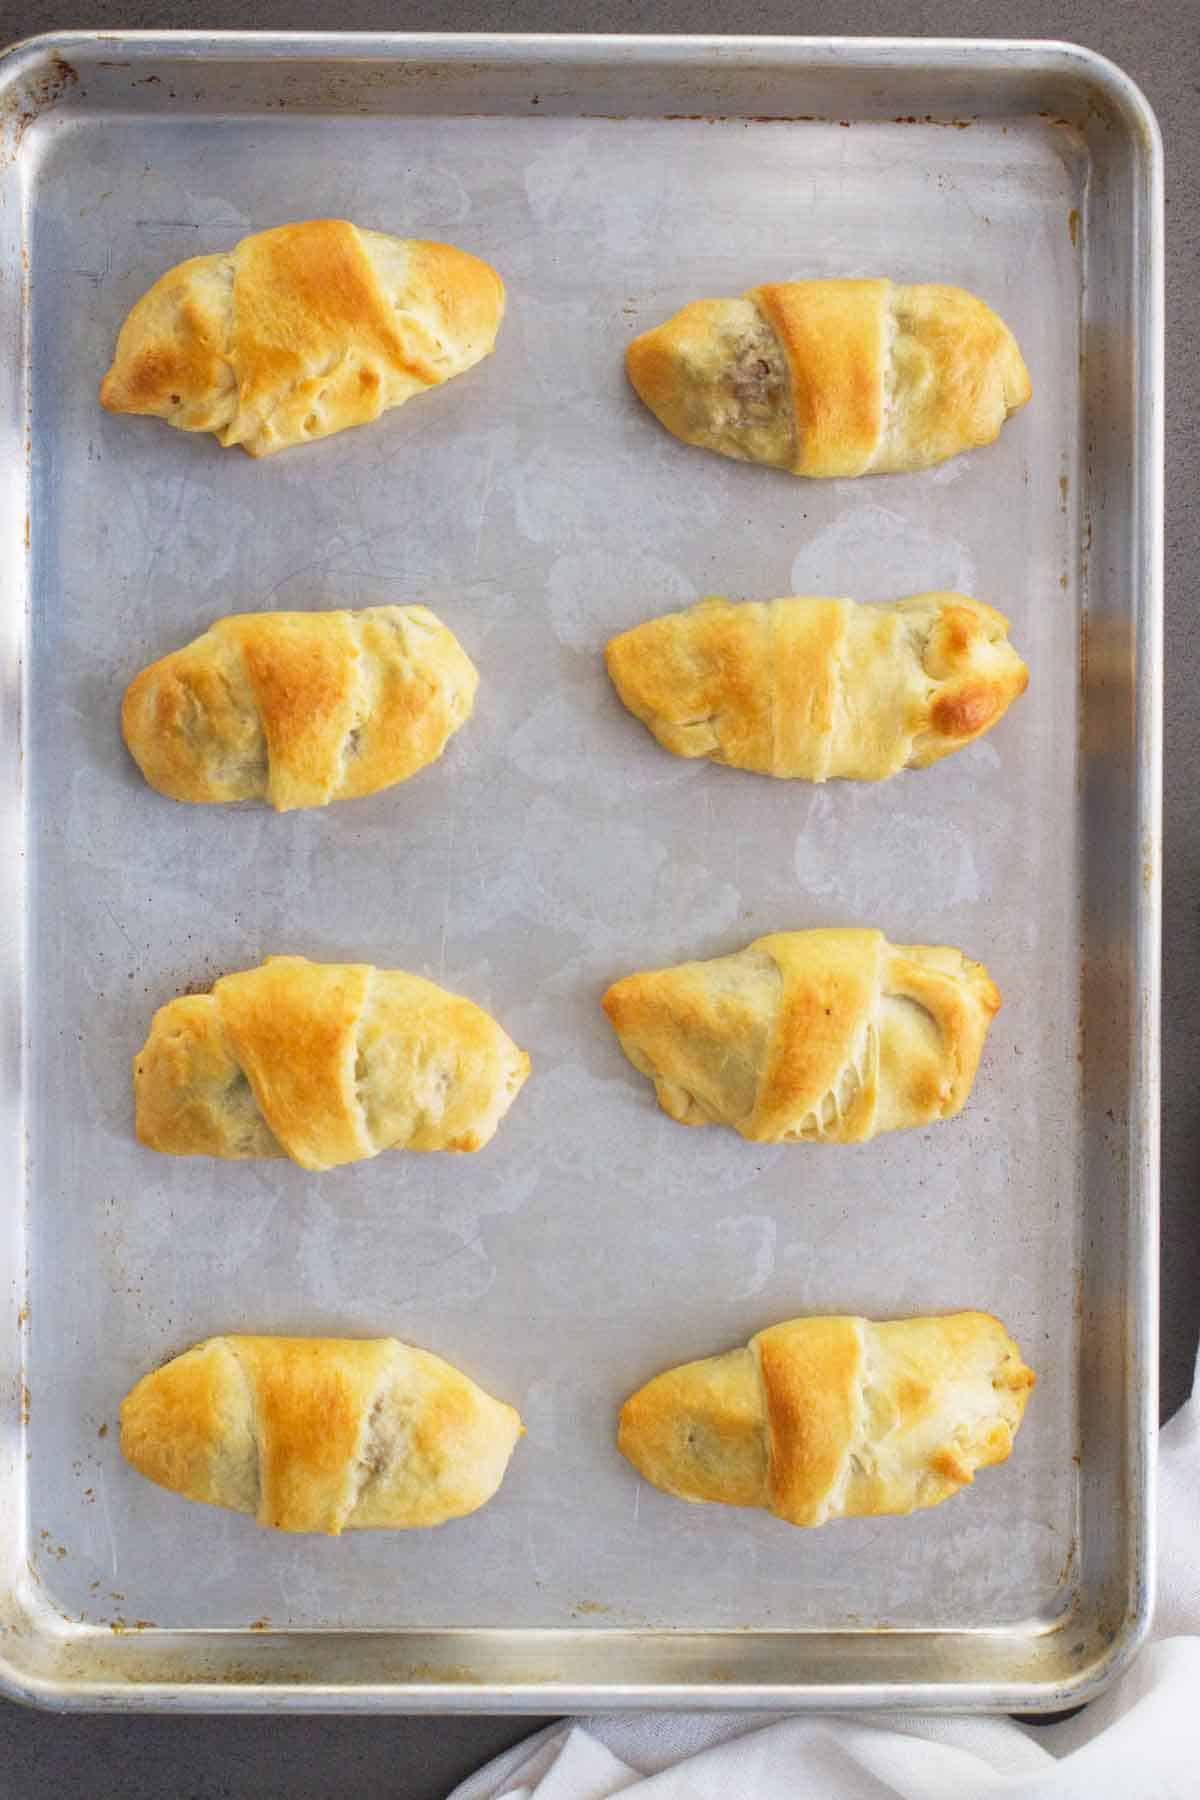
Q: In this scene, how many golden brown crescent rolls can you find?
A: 8